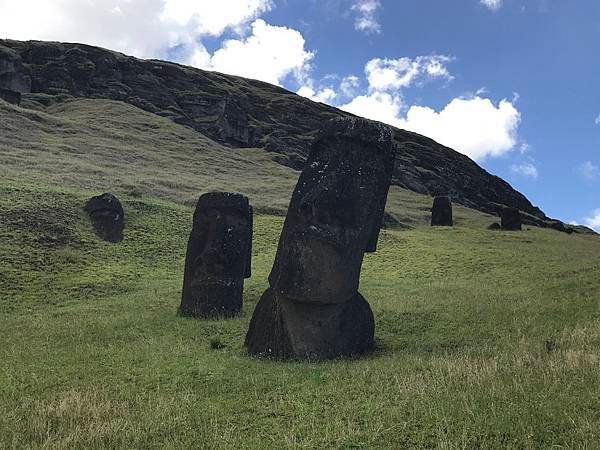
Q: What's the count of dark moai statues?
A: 5